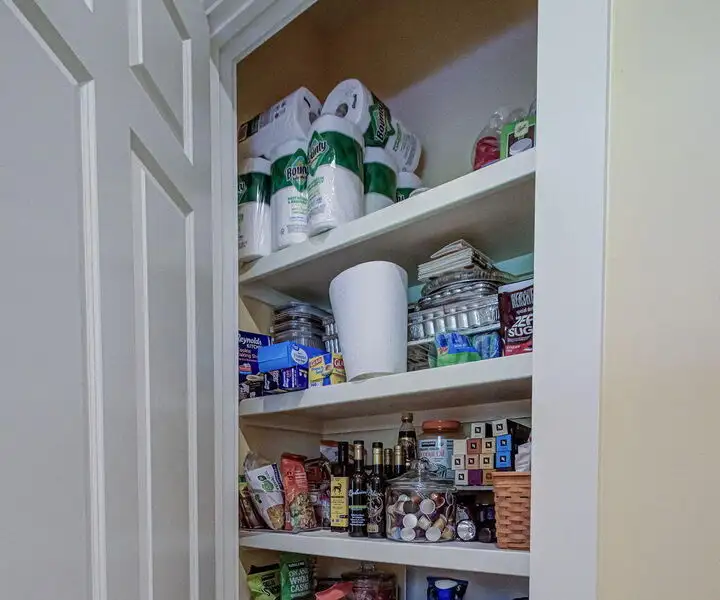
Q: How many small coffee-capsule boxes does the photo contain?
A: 13